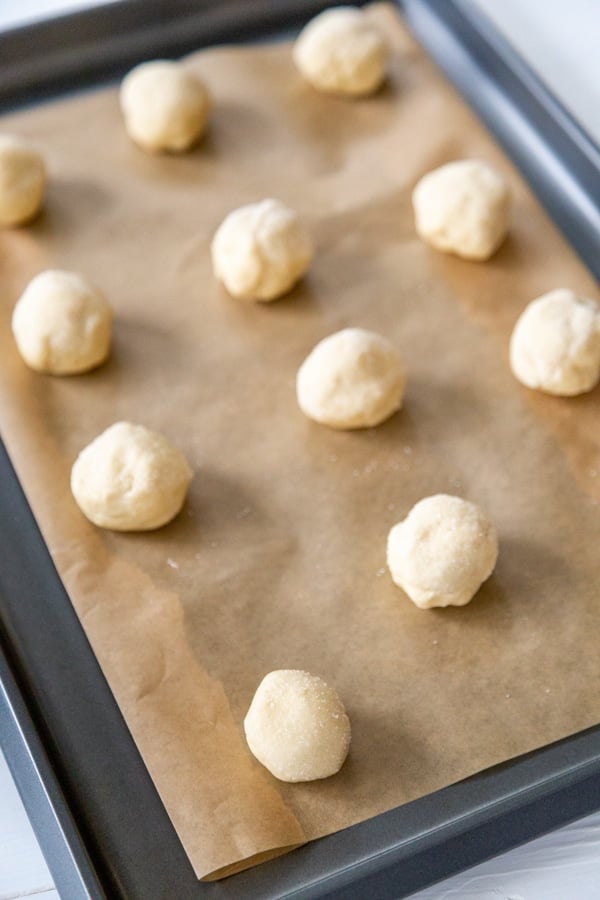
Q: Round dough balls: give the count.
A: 11